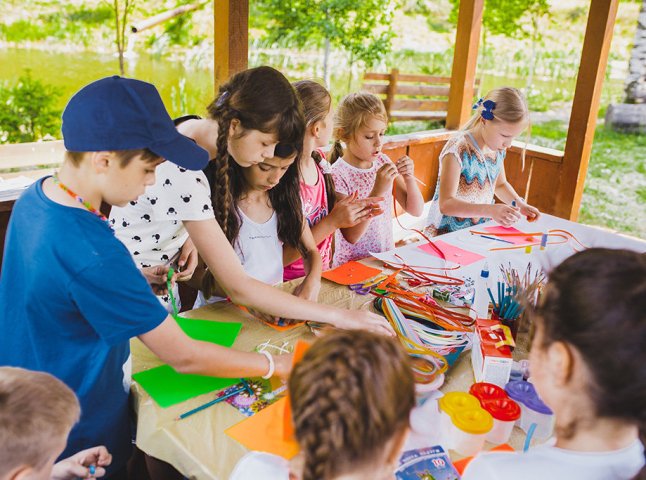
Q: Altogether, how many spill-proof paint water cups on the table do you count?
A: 3